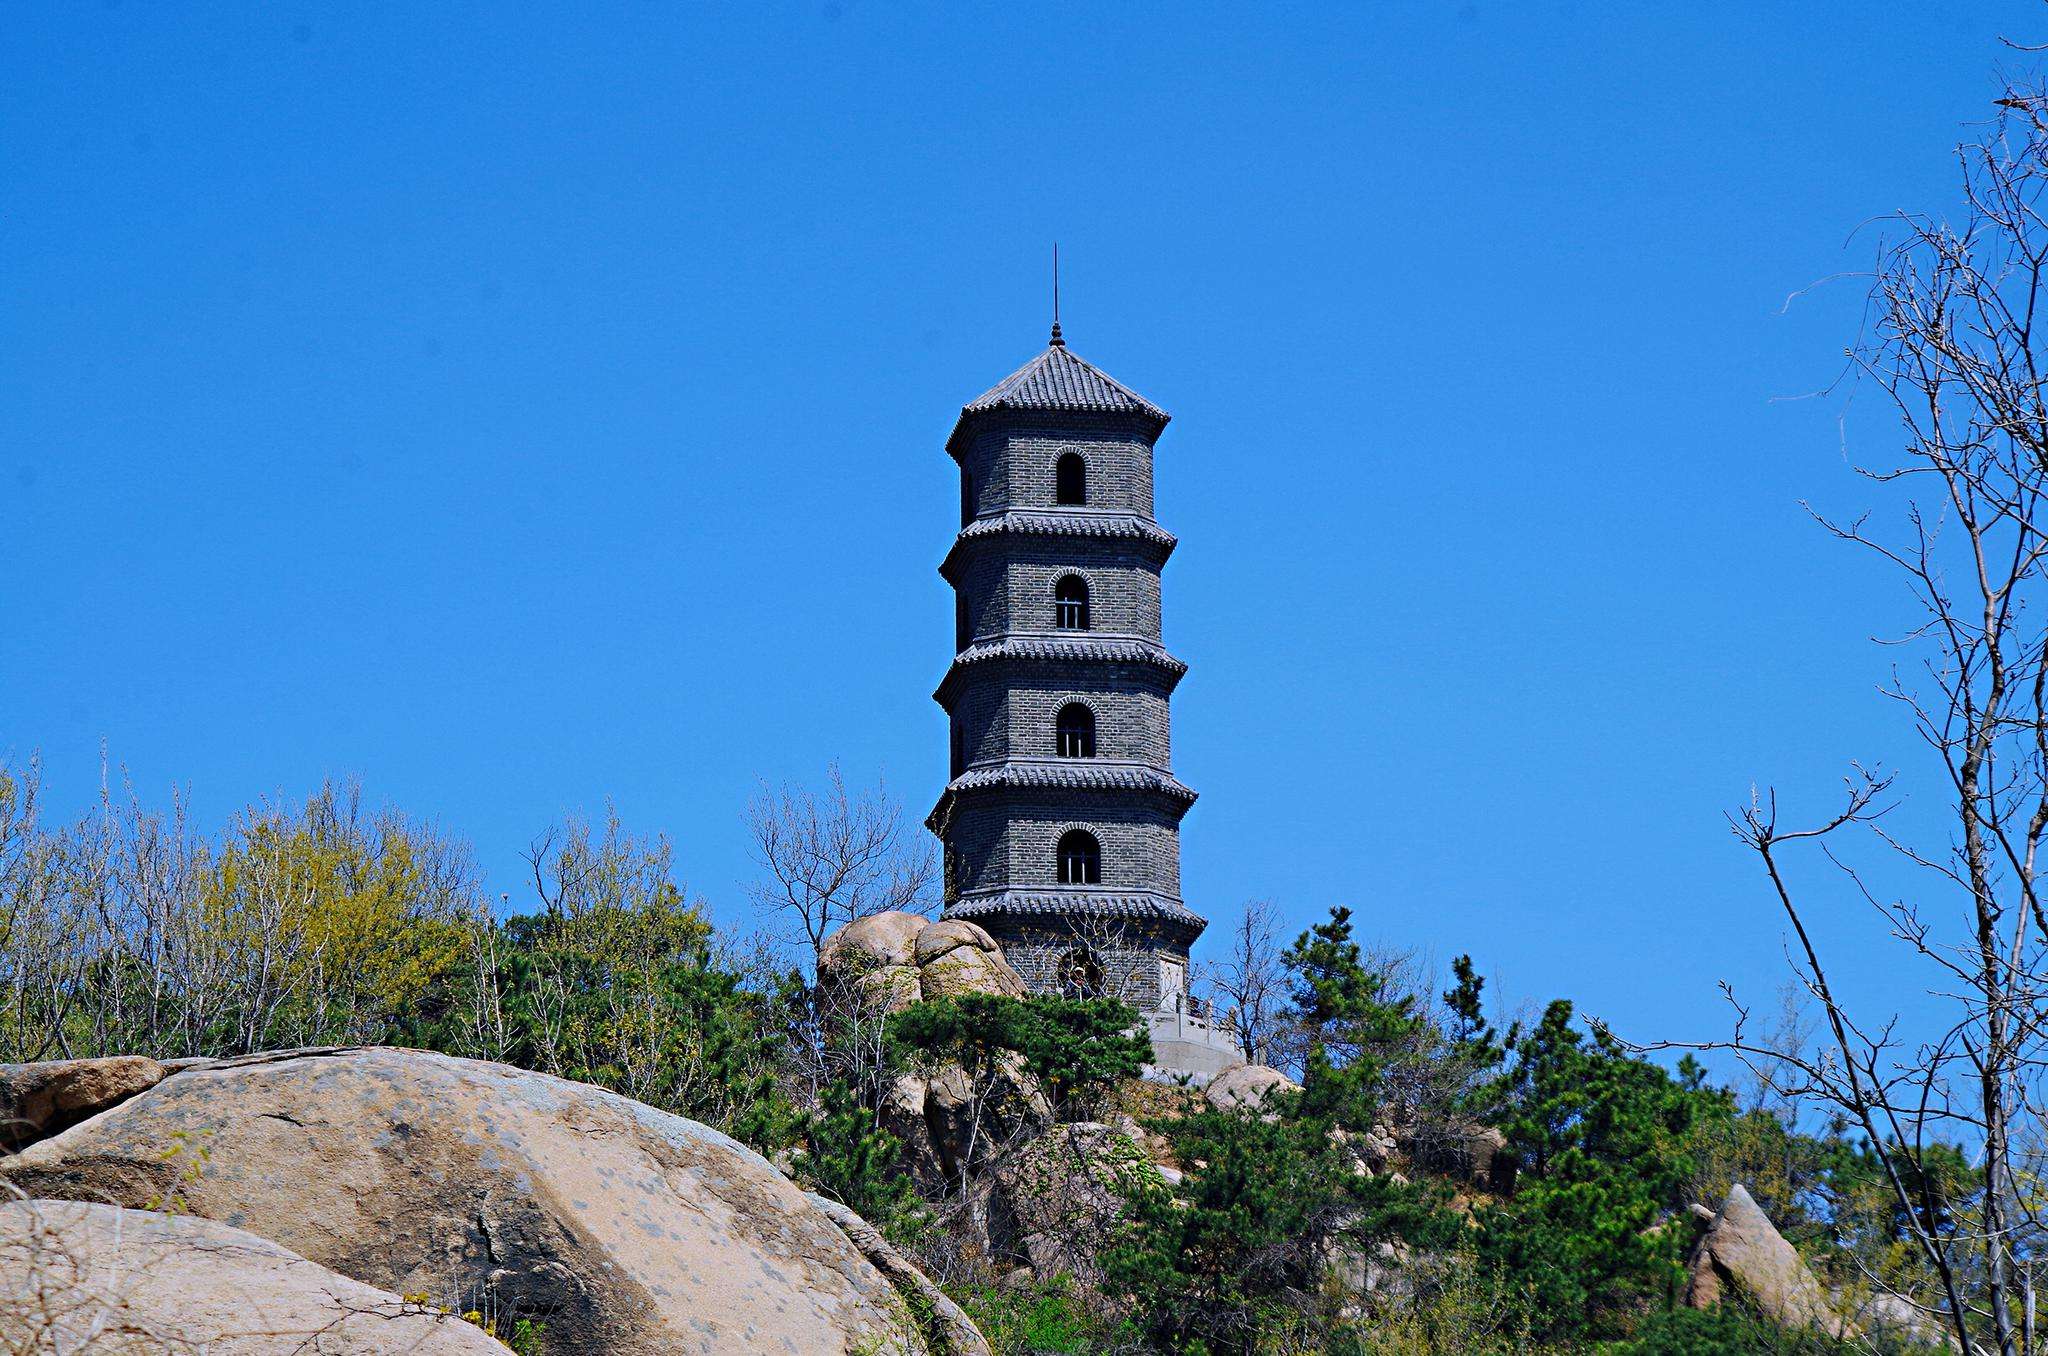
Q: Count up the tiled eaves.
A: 5